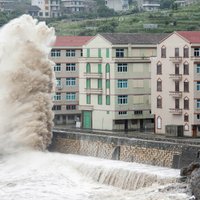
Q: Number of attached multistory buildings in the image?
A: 3